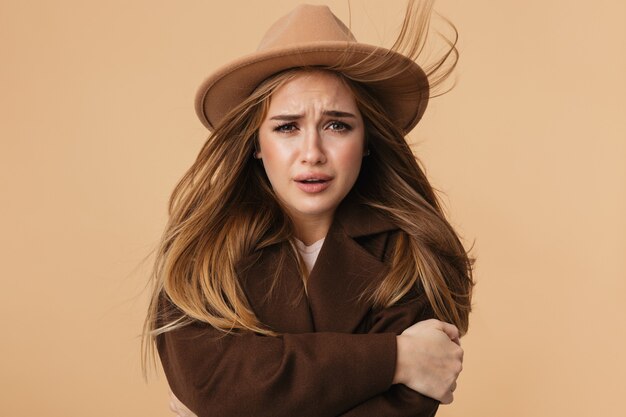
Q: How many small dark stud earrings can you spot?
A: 2